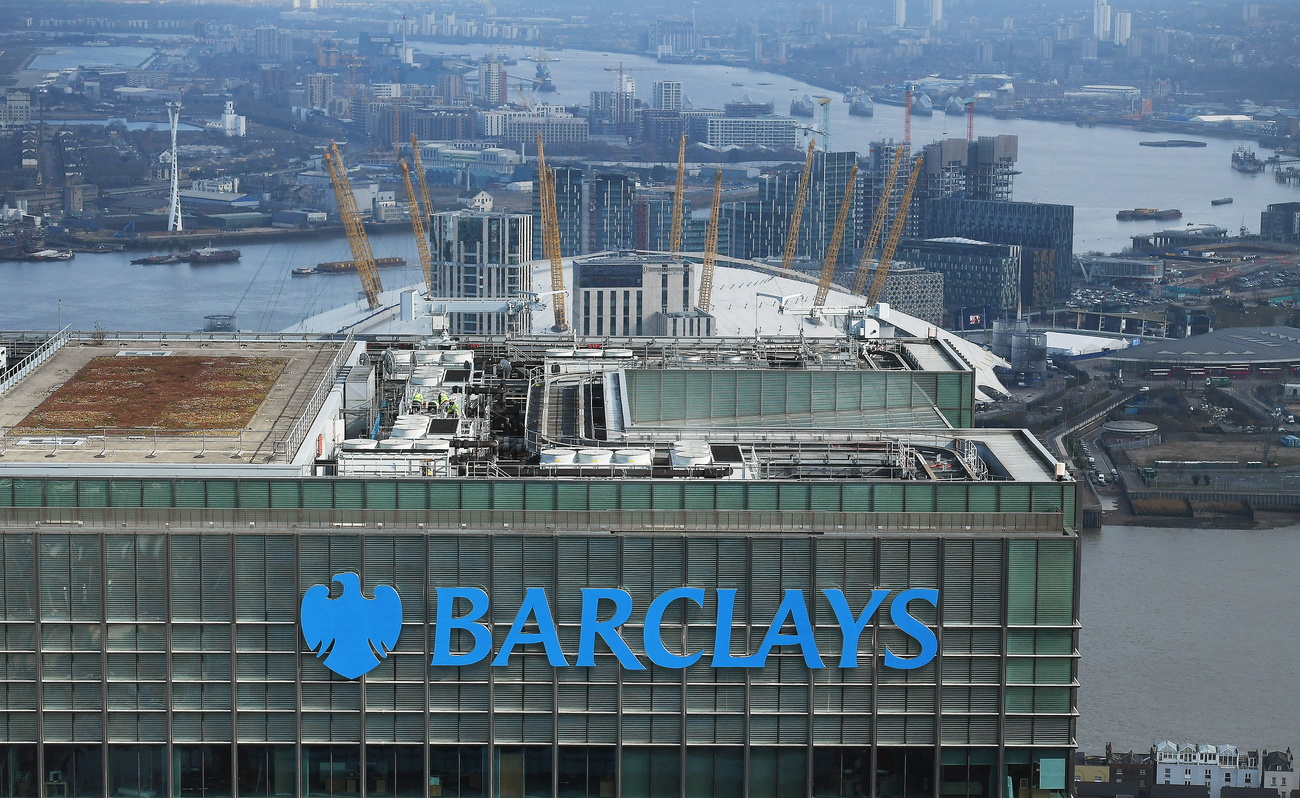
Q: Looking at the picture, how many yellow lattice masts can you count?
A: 12